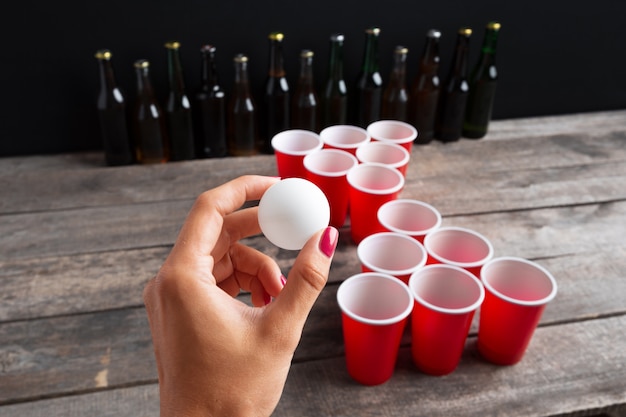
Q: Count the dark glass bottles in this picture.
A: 13